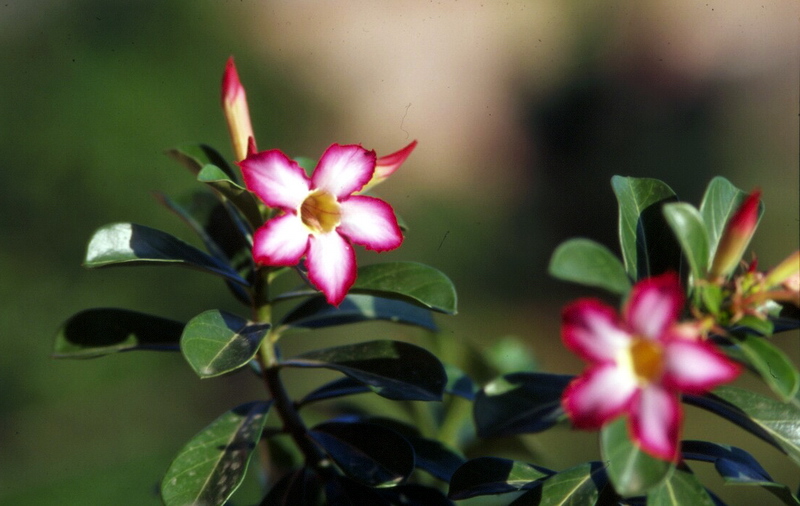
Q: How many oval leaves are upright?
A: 3